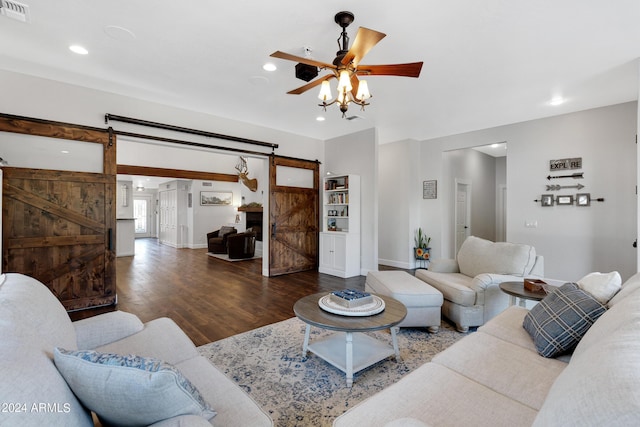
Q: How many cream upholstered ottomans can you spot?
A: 1